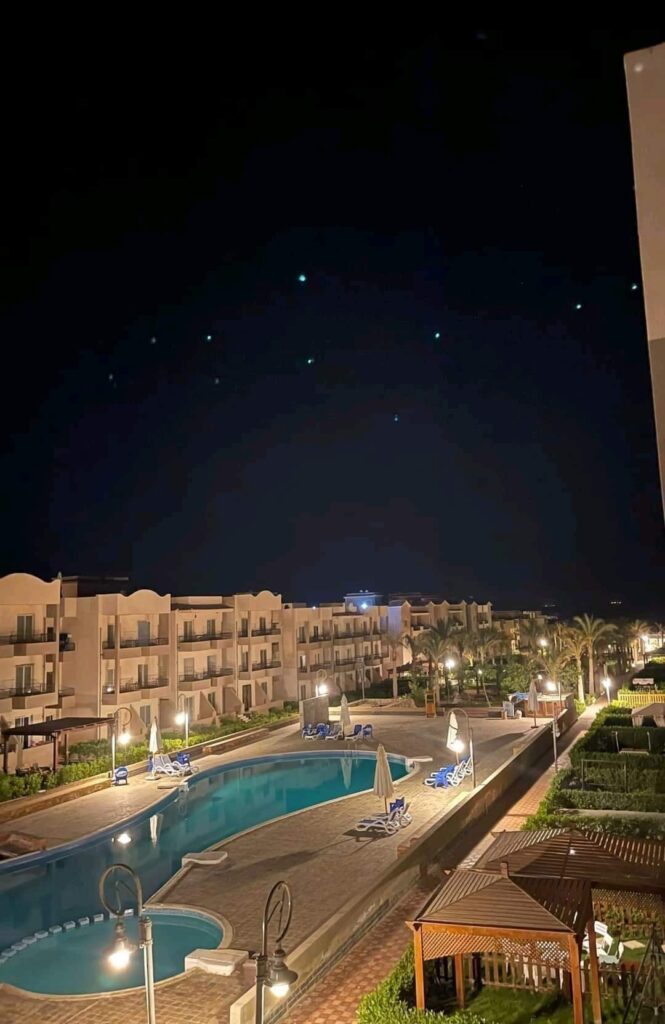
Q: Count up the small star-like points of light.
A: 10